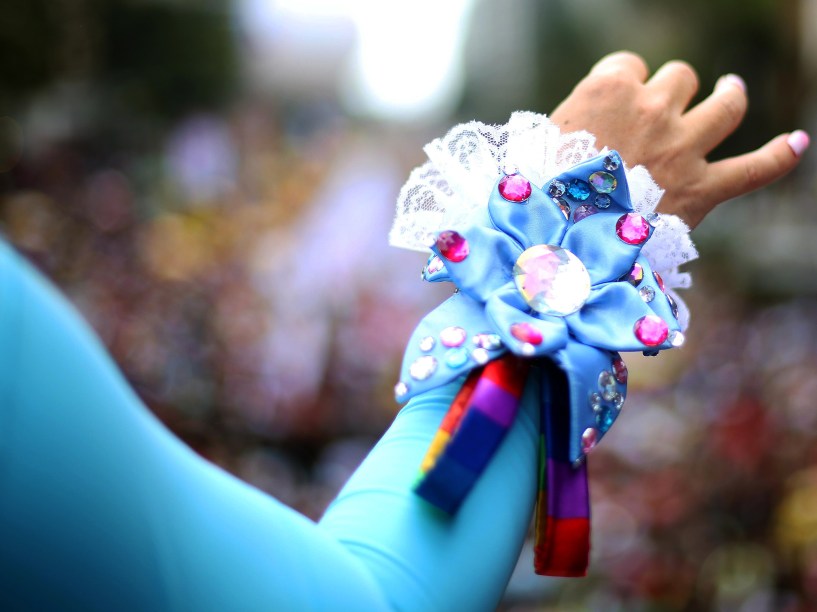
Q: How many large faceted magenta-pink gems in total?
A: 5